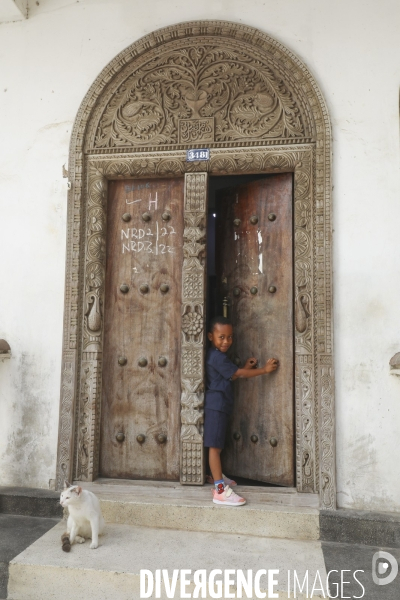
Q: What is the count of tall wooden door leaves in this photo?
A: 2